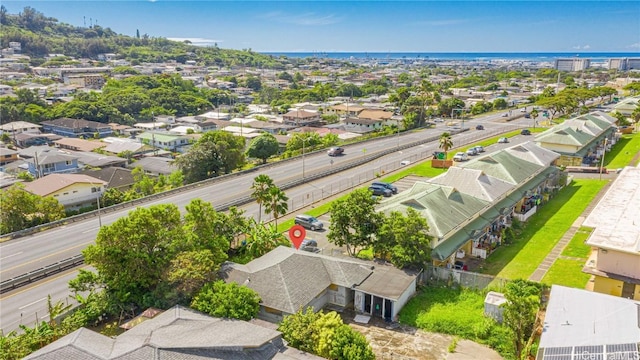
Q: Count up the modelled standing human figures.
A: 0